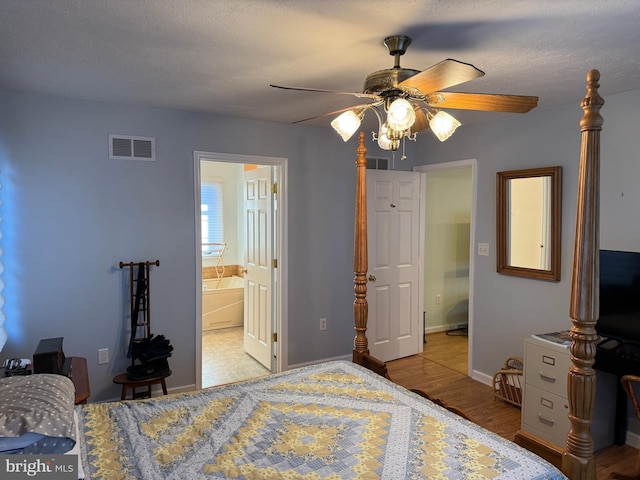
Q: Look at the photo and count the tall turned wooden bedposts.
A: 2